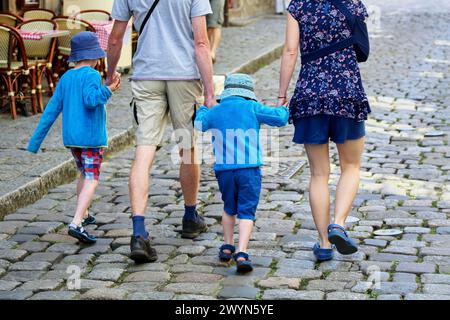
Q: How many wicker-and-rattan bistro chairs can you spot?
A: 6